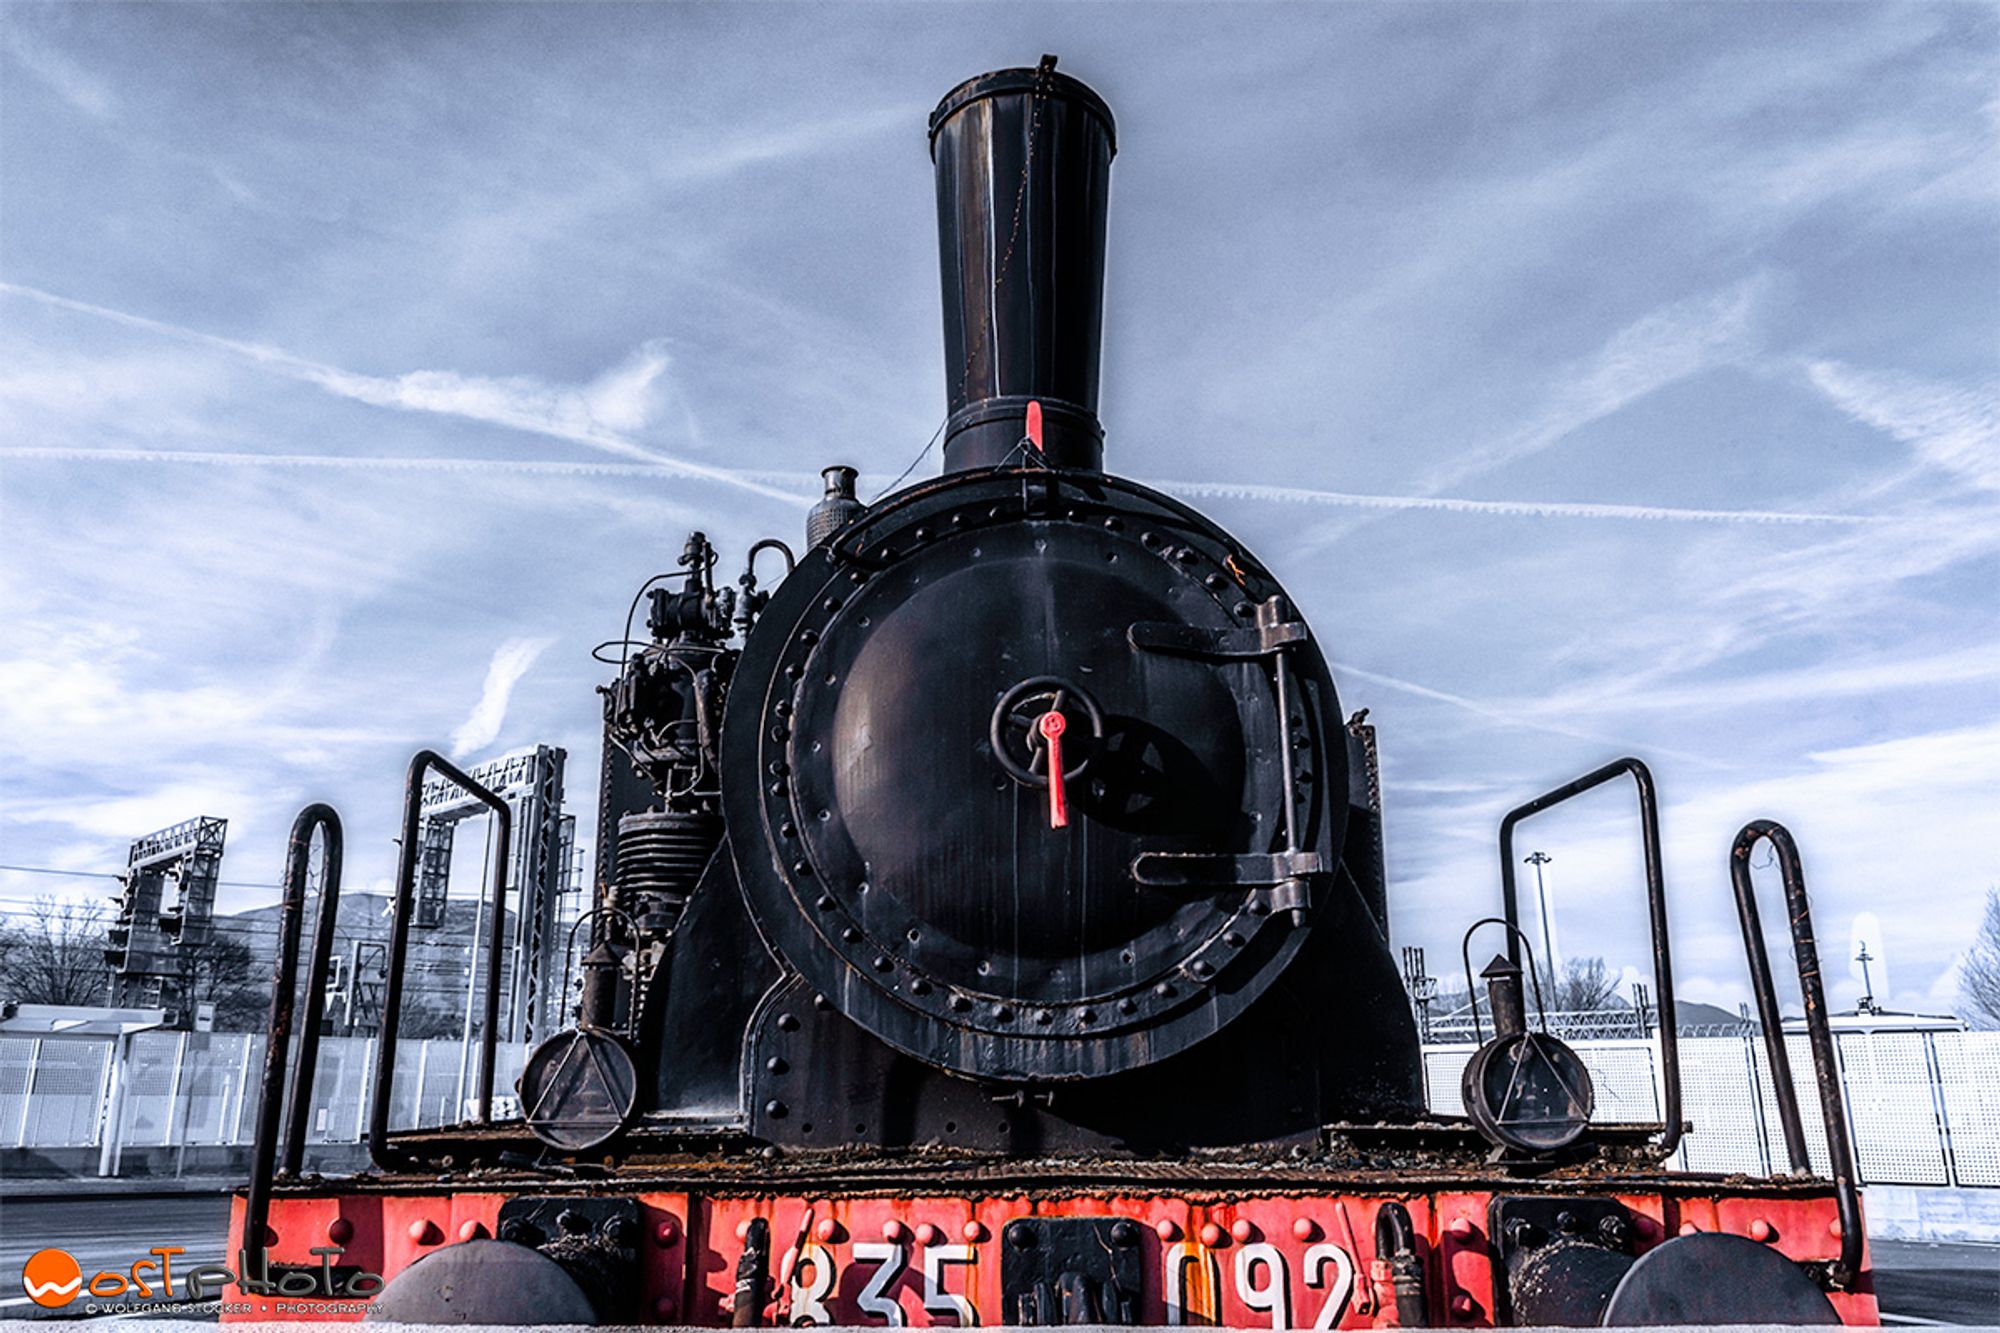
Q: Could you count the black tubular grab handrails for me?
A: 4